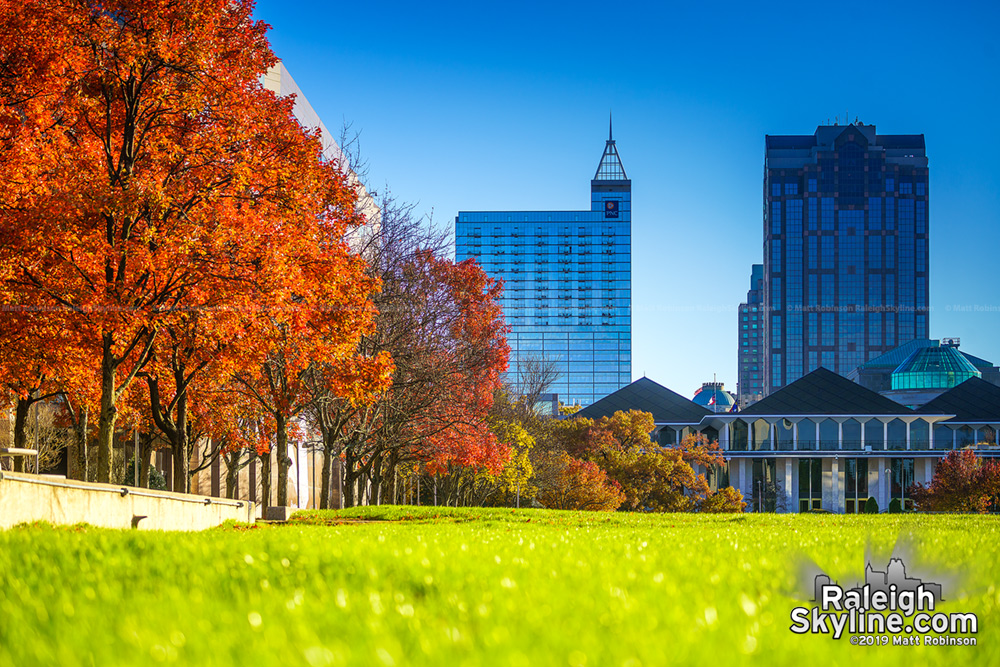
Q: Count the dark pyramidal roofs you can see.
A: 3